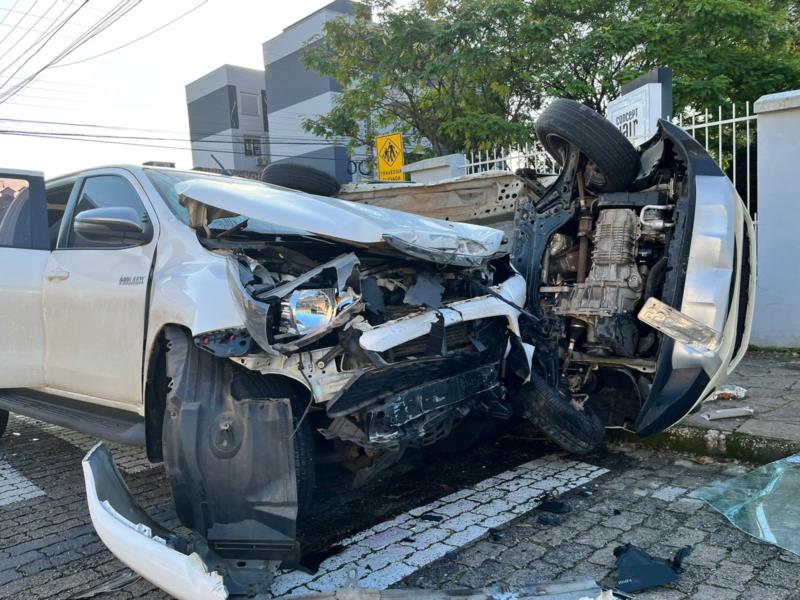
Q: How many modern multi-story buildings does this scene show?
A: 2